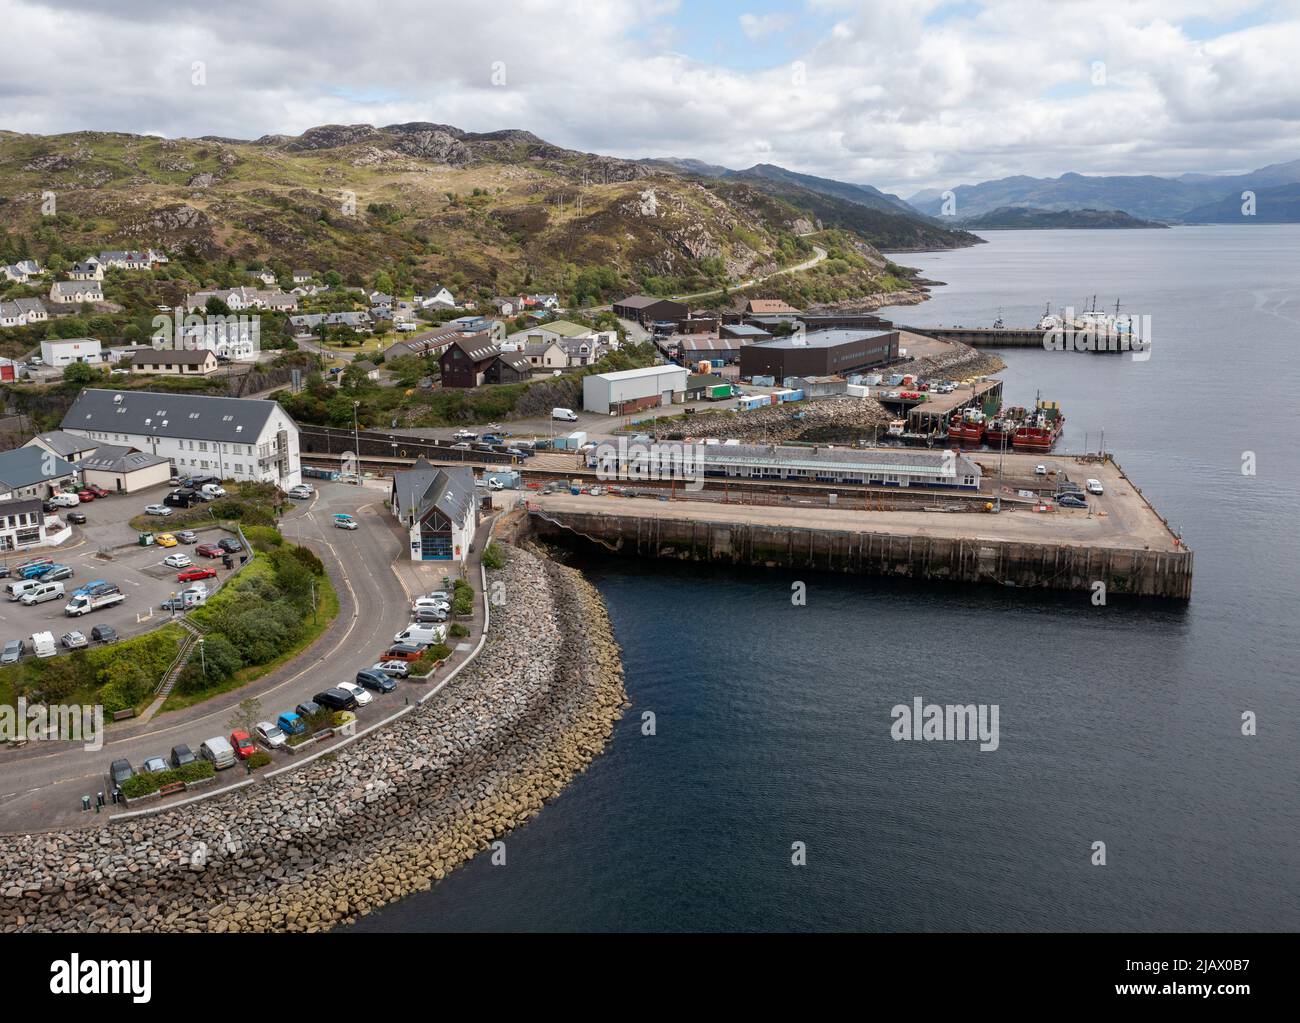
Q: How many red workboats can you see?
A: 3